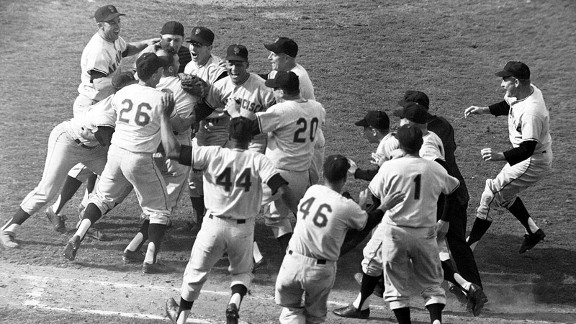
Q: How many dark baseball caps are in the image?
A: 15